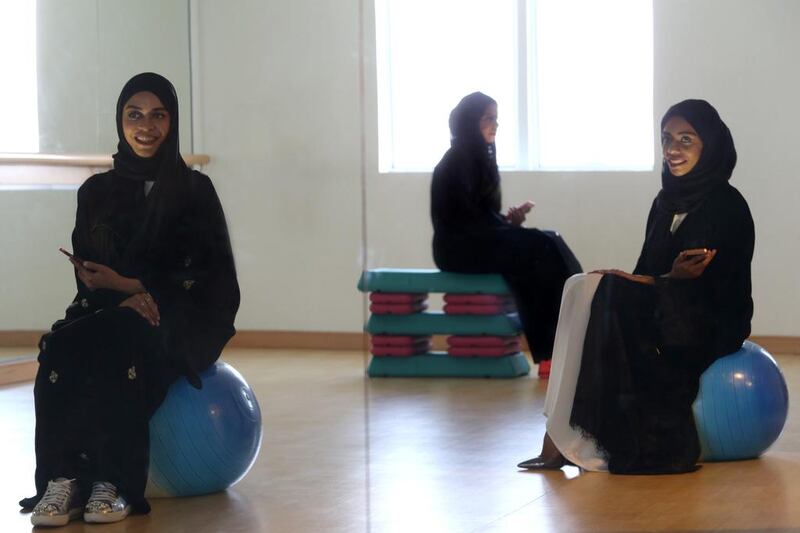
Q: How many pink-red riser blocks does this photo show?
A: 8